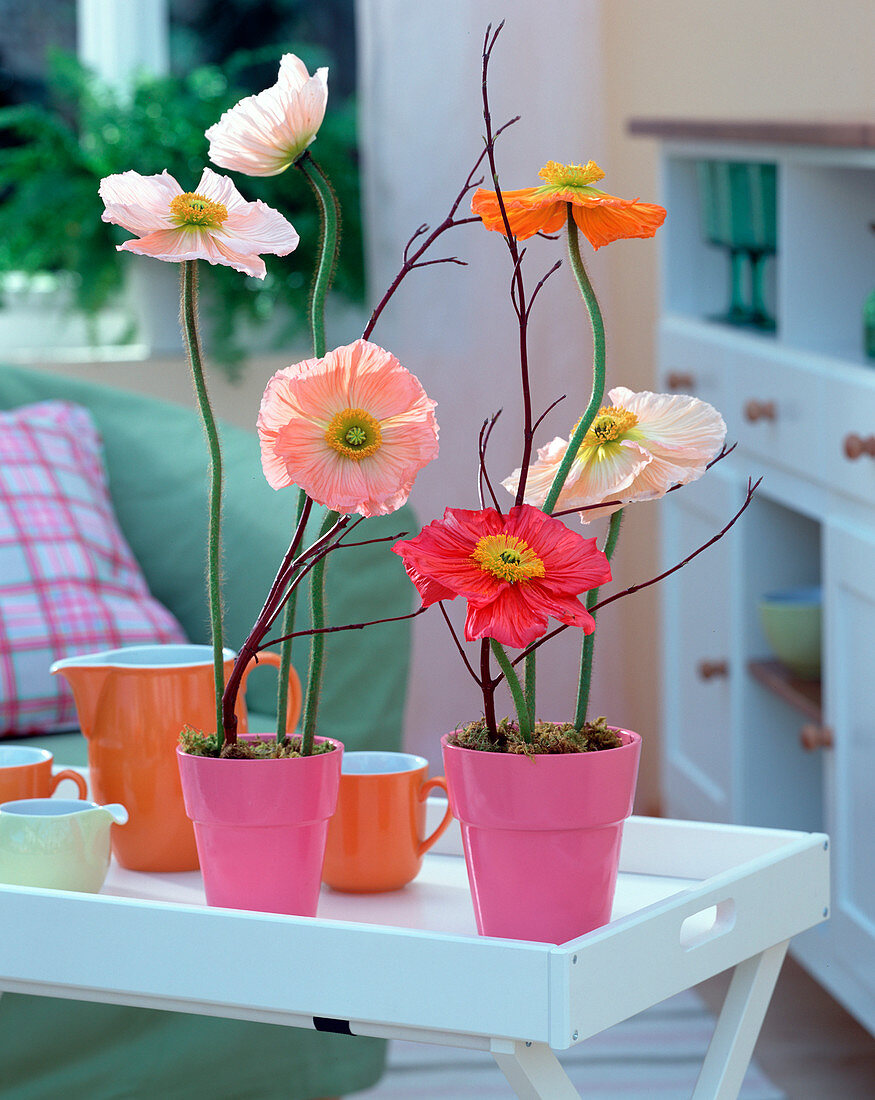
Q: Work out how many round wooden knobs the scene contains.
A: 5